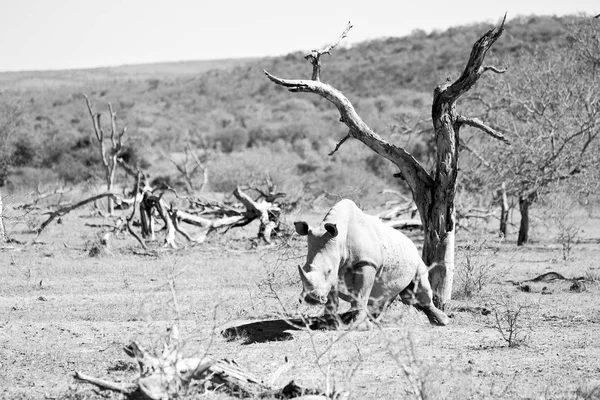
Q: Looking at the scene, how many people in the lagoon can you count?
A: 0